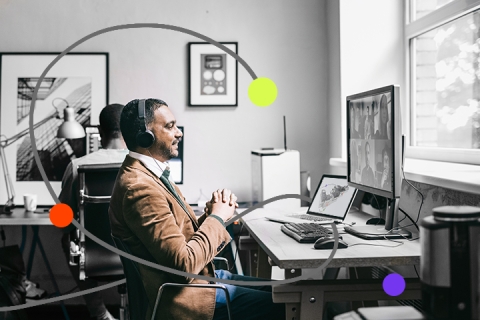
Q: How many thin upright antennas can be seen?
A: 1